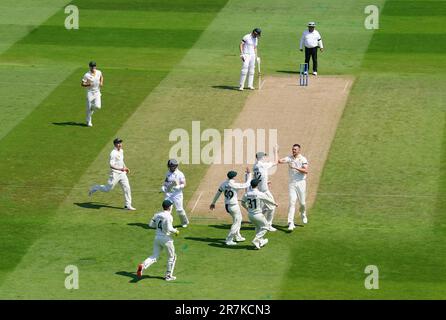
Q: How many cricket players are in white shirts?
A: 9